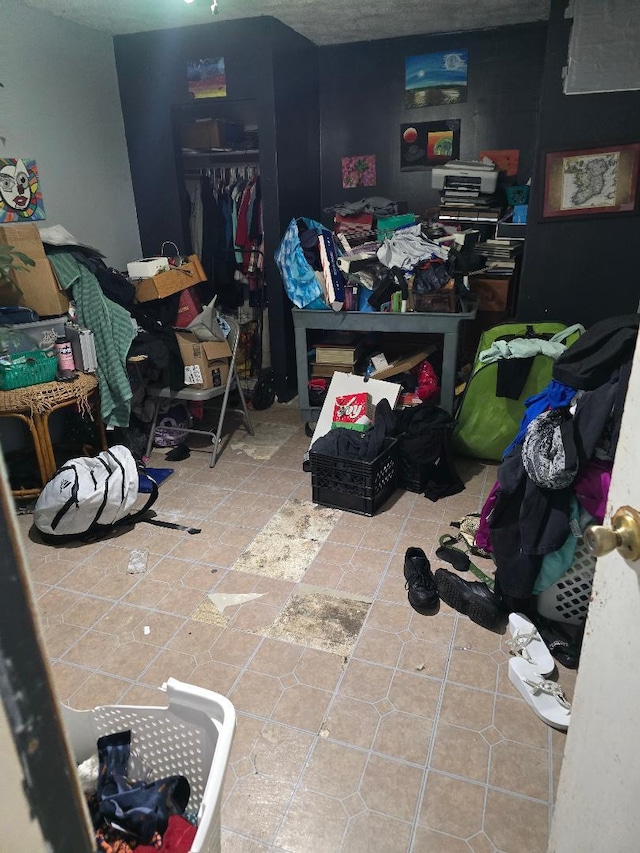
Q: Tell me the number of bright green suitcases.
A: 1